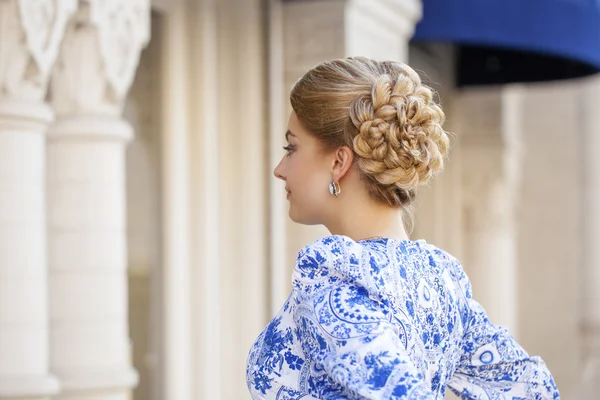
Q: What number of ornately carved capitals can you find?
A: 2